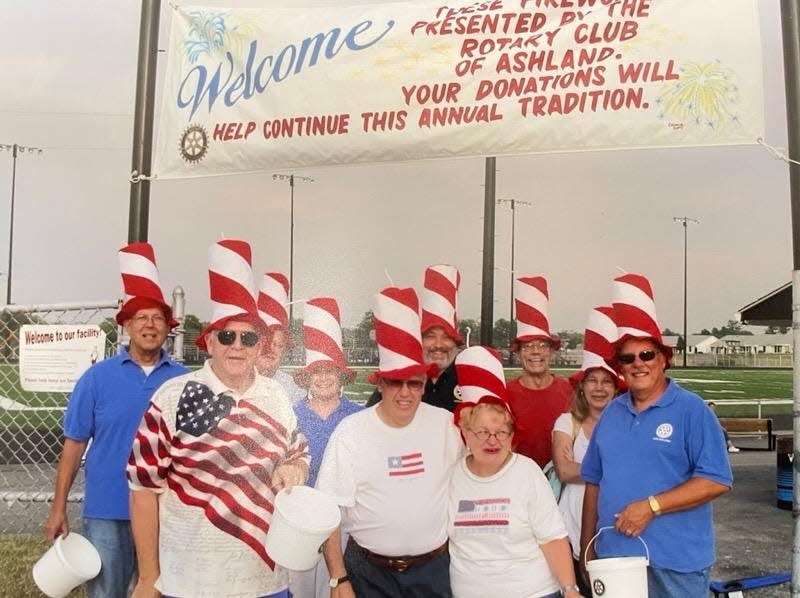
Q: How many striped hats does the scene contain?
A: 10